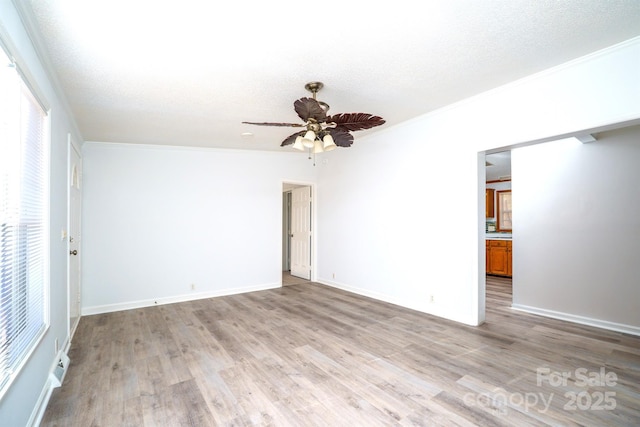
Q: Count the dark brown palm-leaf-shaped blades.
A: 5